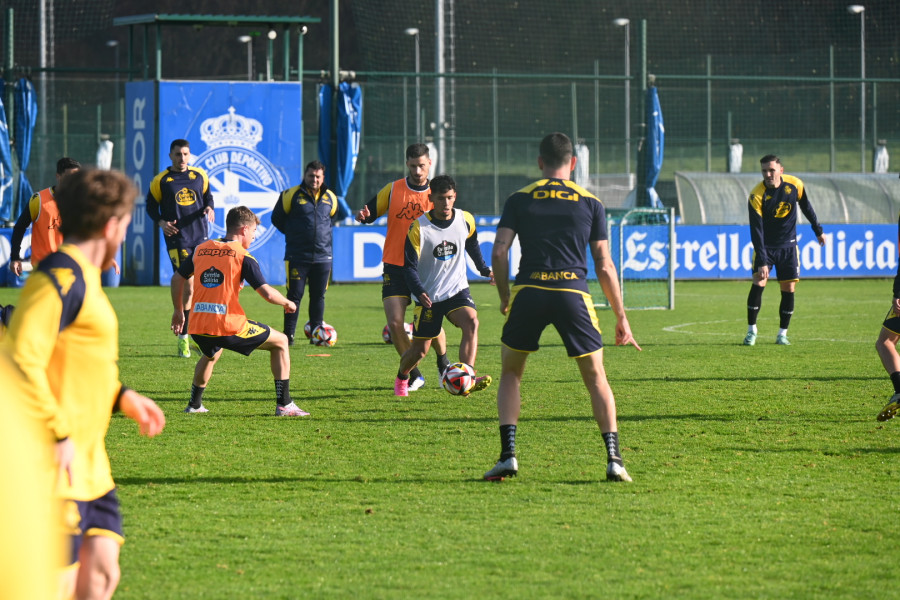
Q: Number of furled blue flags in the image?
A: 5